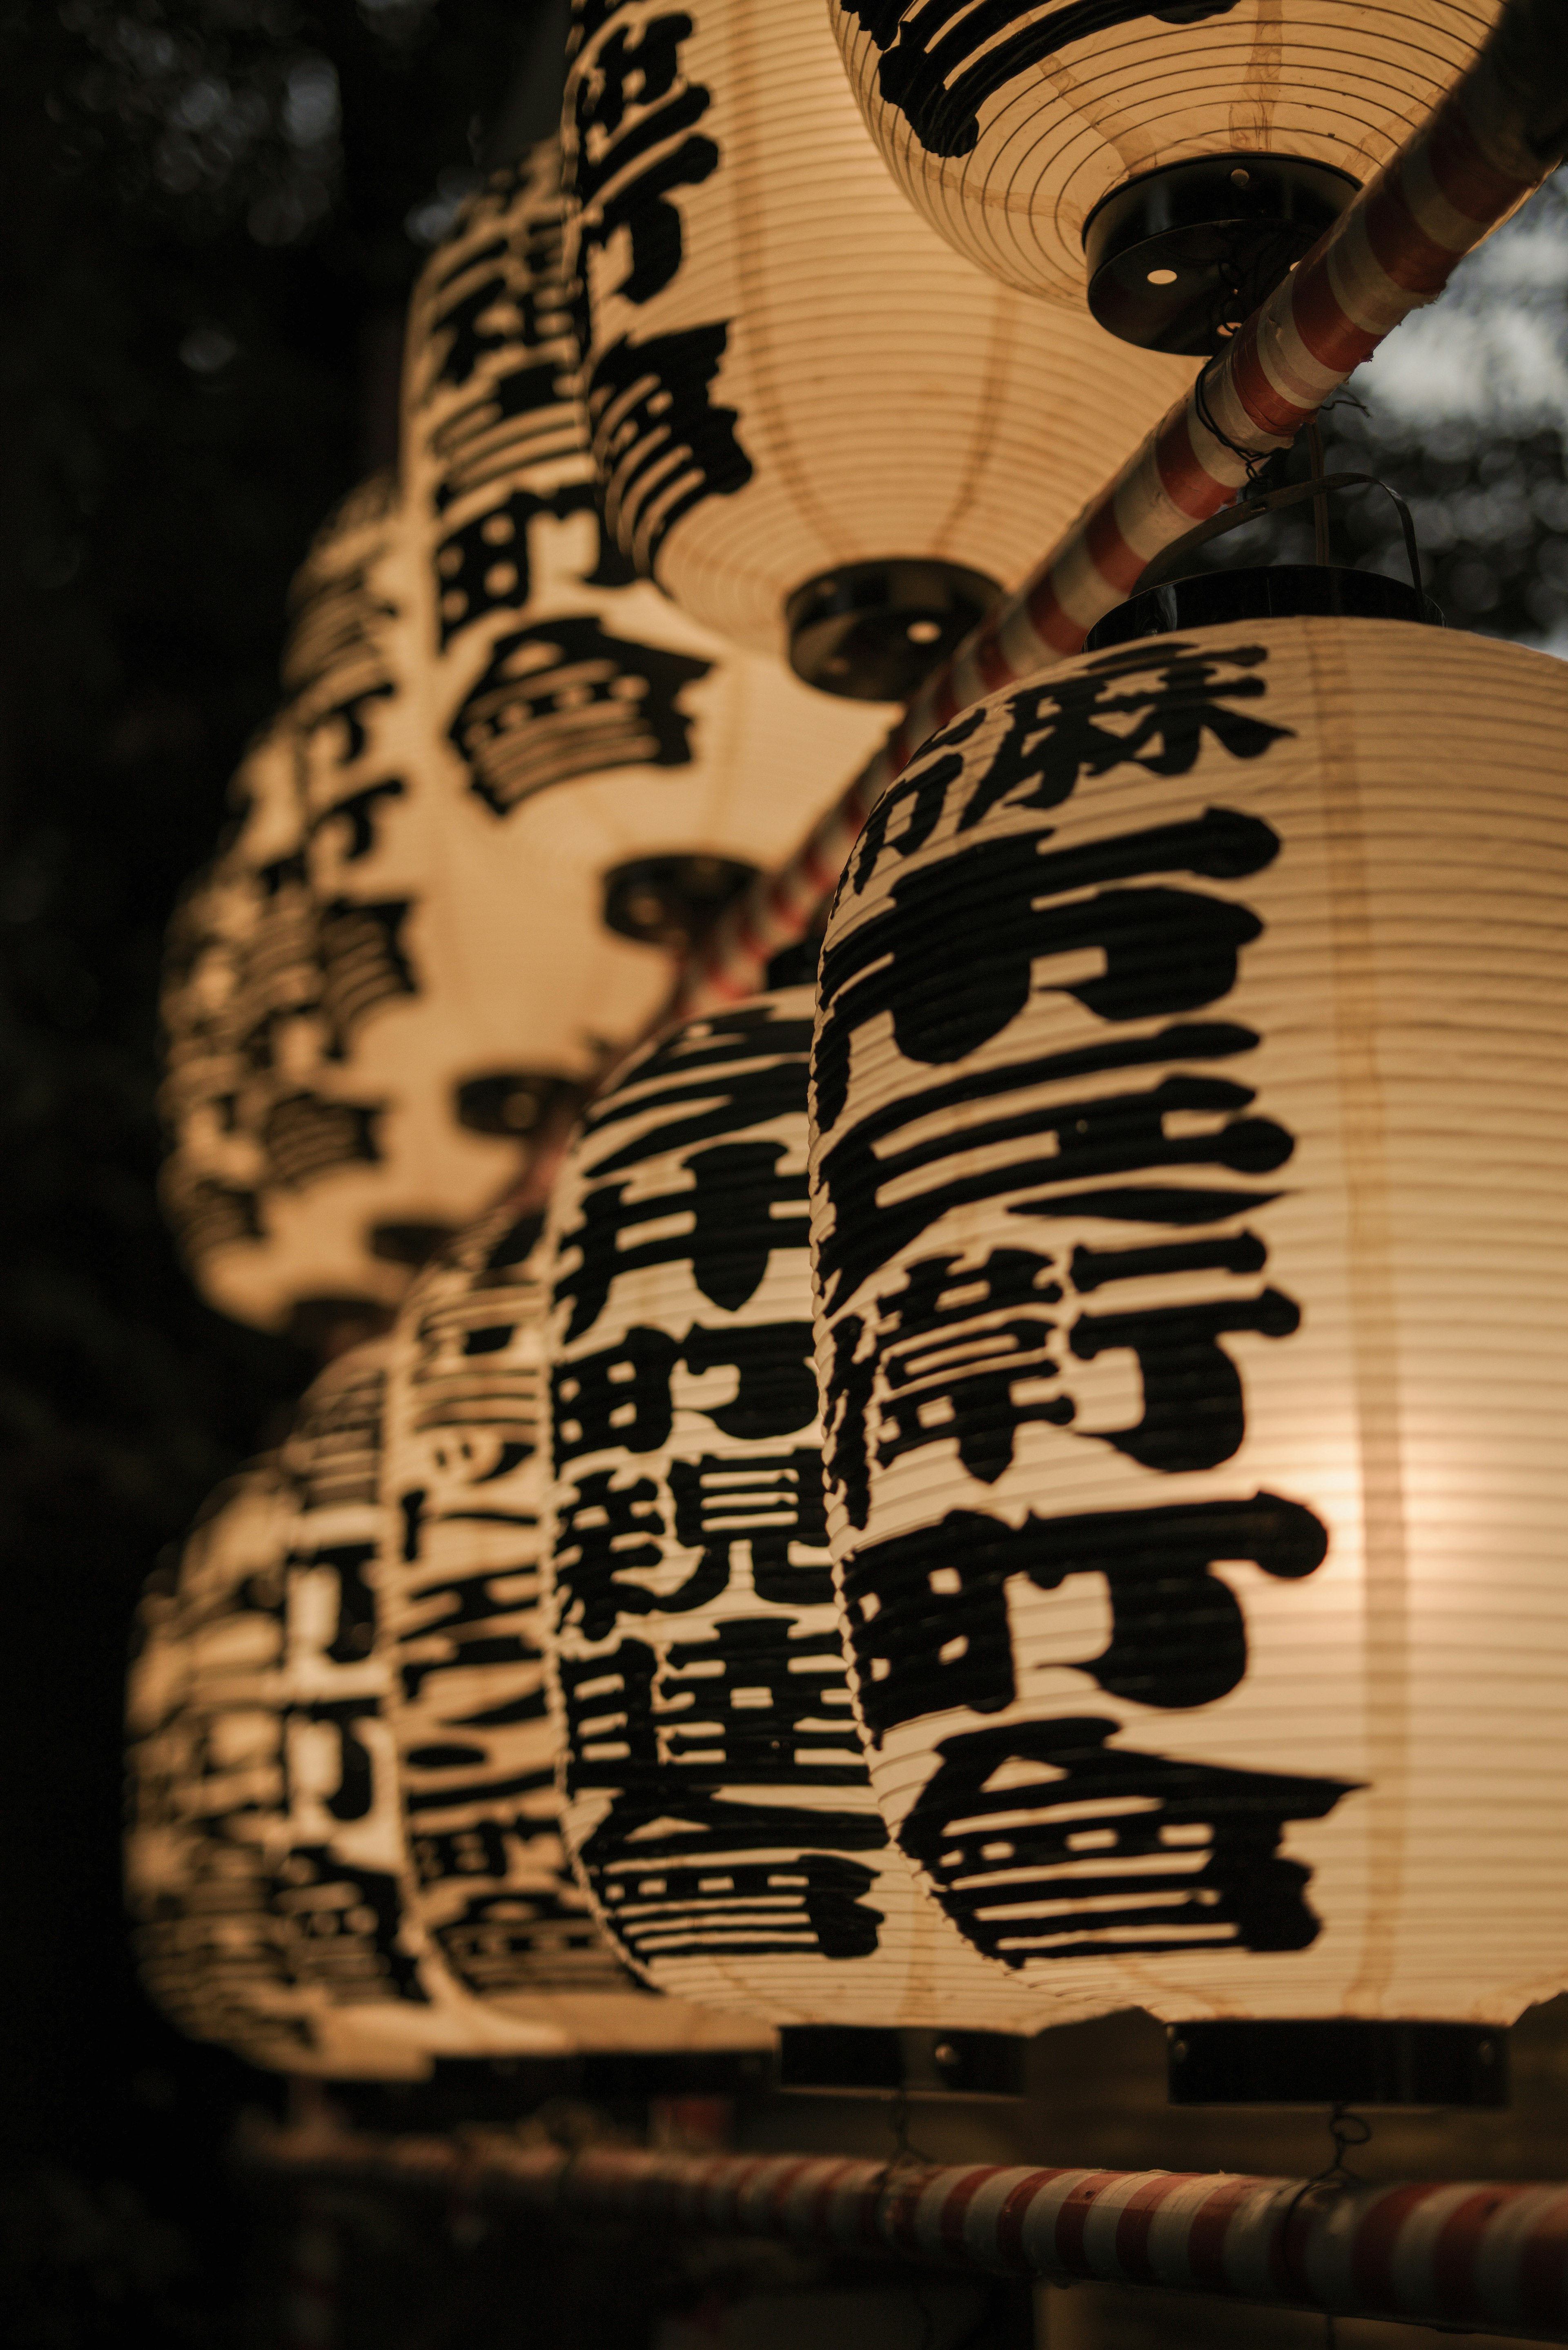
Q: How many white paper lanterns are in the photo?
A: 12